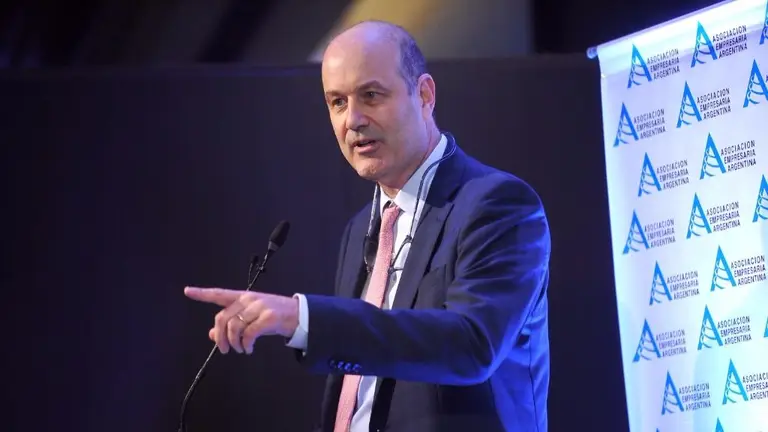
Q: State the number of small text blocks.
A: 14